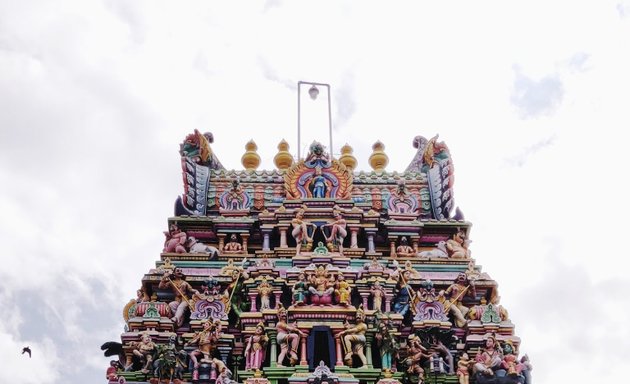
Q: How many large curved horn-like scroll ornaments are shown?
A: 2